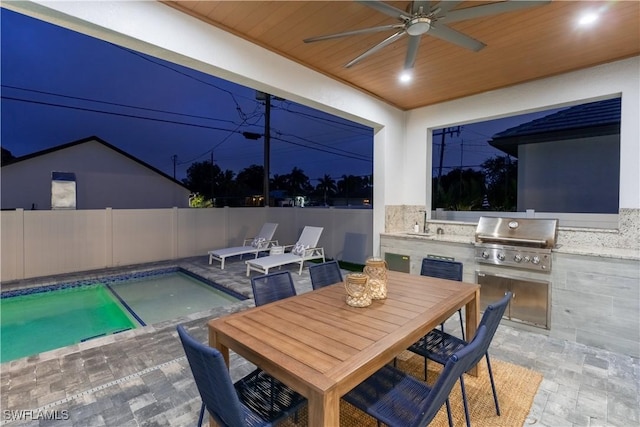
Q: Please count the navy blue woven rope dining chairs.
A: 6